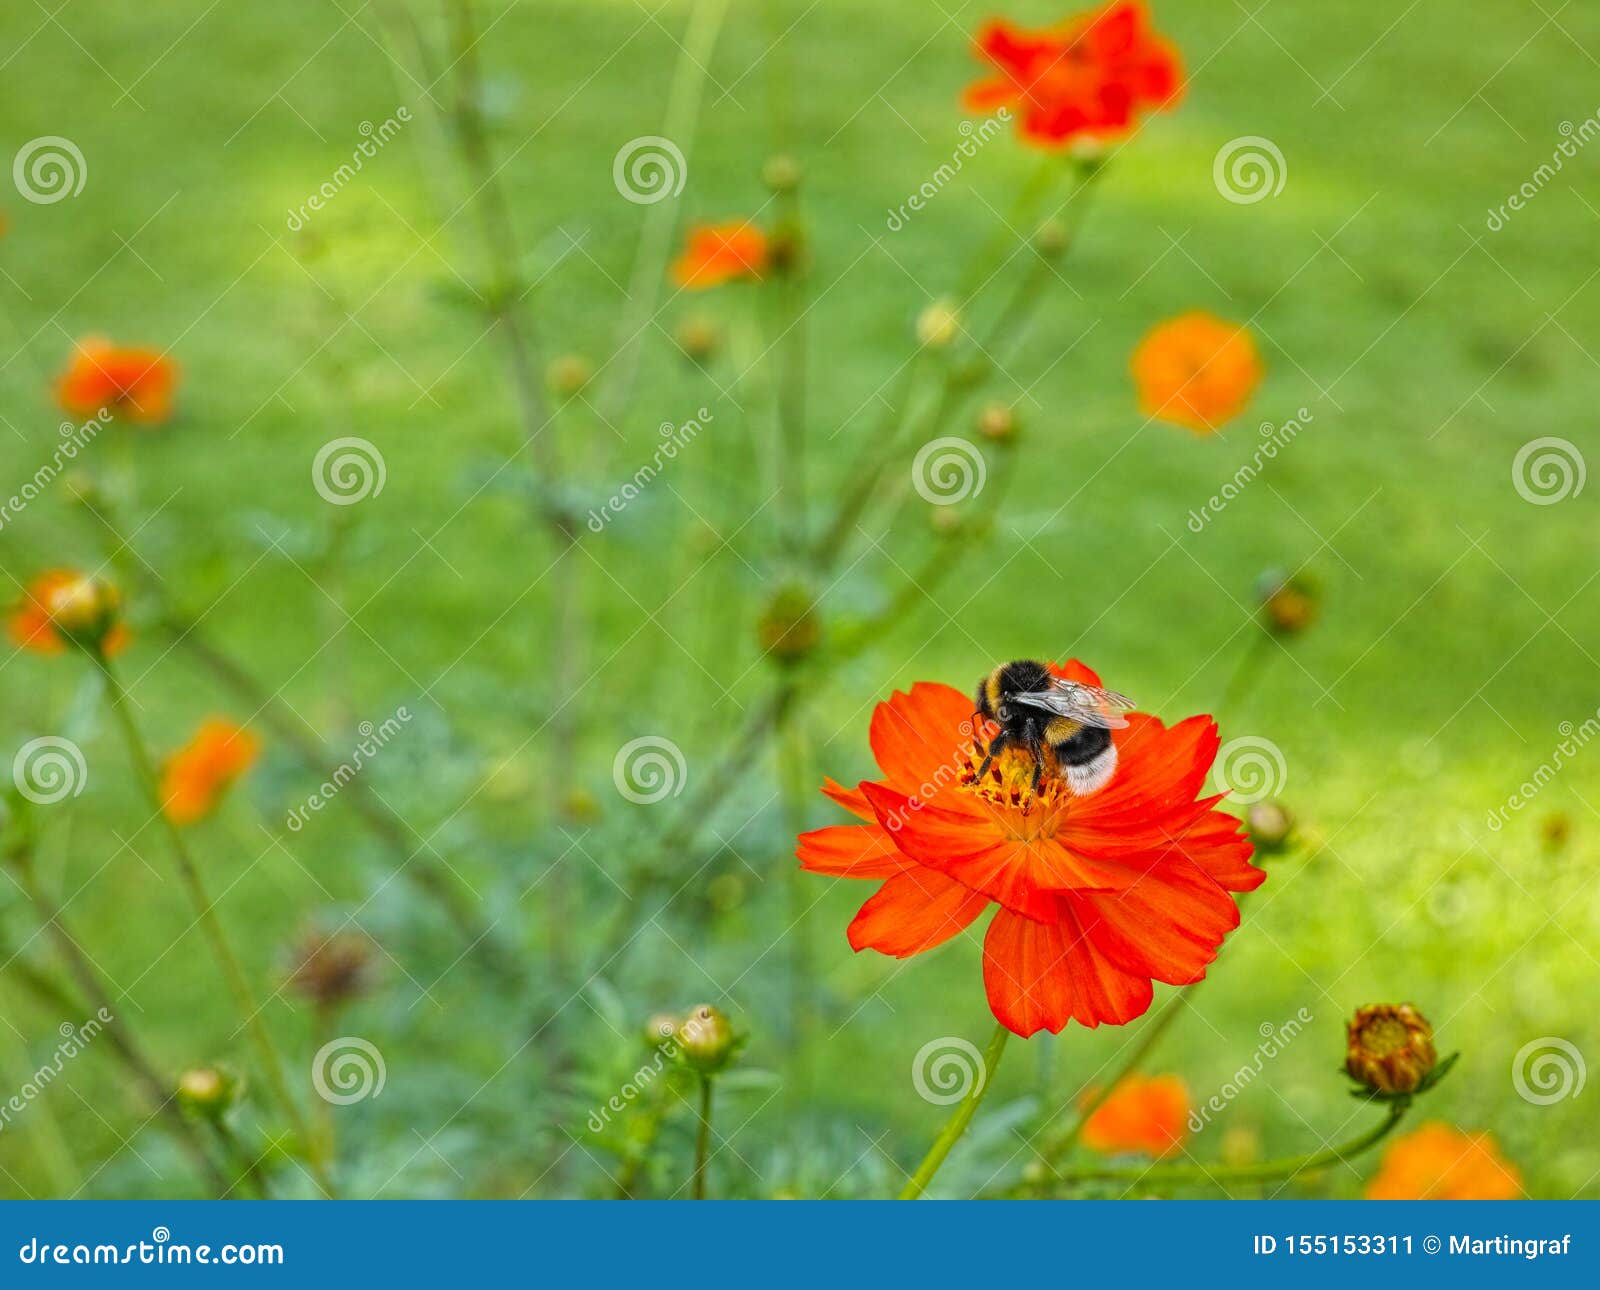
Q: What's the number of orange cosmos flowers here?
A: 9